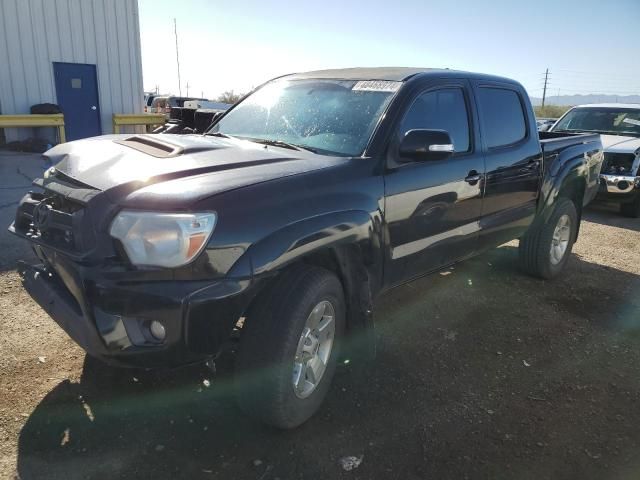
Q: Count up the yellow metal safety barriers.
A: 2